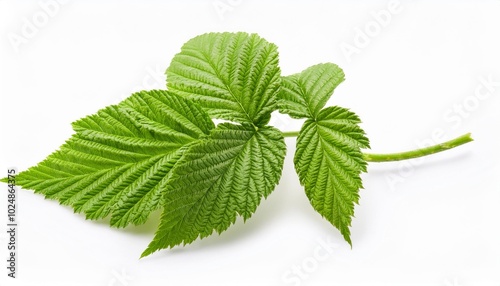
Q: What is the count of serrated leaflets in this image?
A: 5